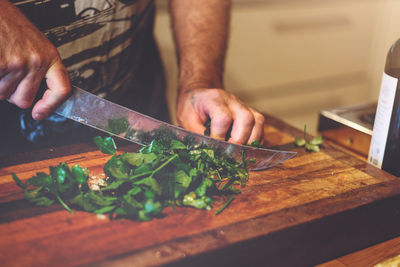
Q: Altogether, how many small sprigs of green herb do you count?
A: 1